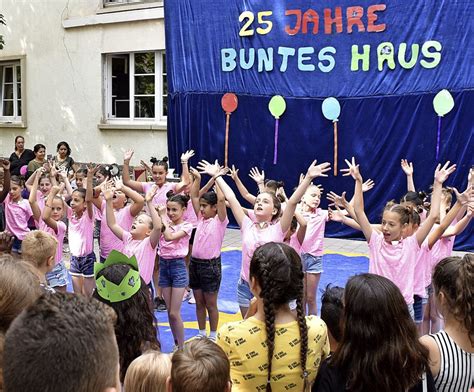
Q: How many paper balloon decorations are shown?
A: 4